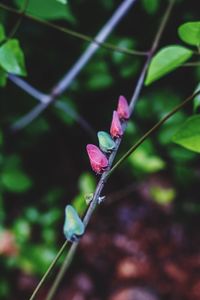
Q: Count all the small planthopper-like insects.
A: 5